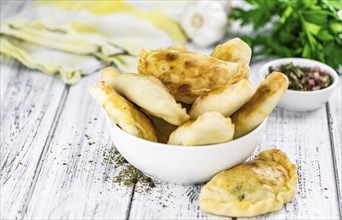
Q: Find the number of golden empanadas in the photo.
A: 9